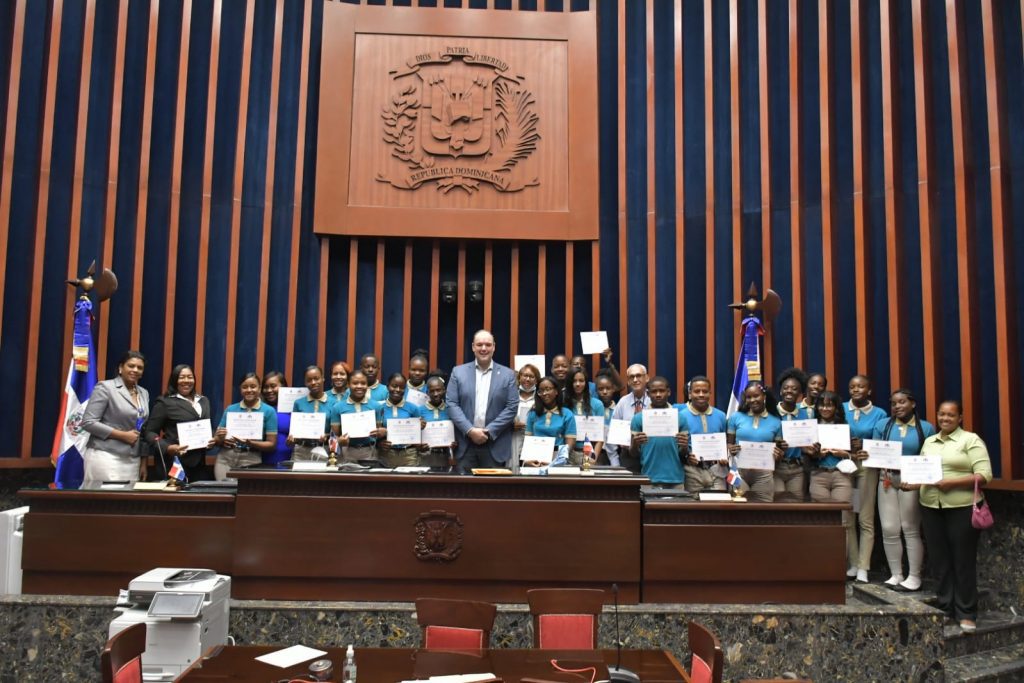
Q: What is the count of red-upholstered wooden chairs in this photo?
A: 4